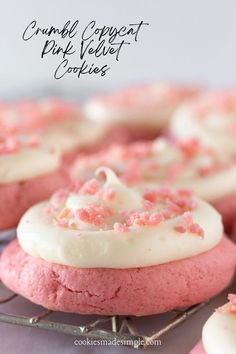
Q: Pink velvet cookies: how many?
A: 7